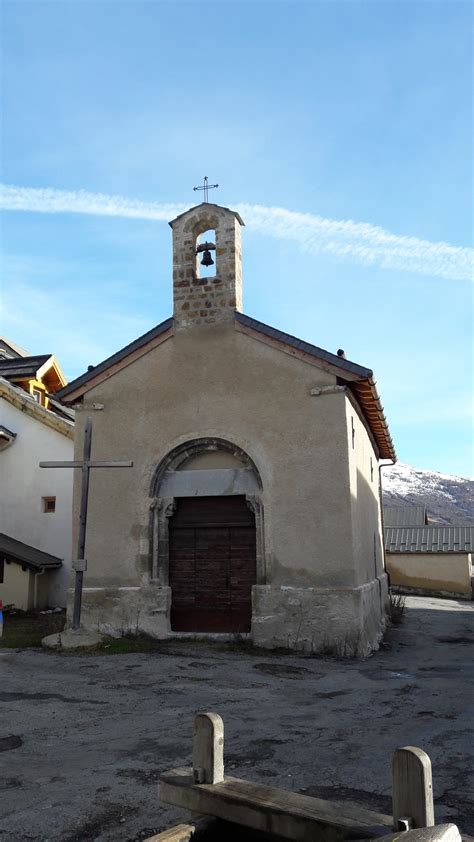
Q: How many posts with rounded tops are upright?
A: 2